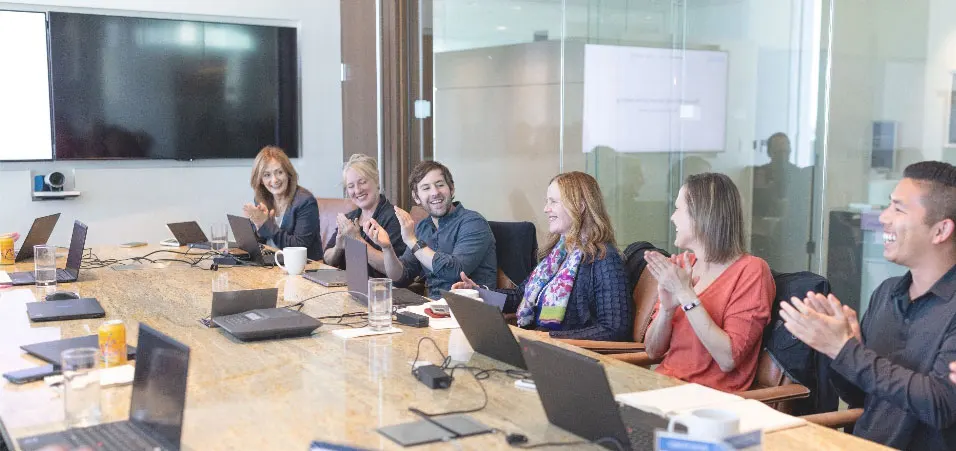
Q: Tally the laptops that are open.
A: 8